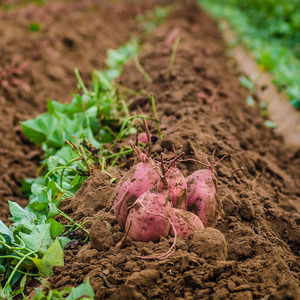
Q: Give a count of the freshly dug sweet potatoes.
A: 5